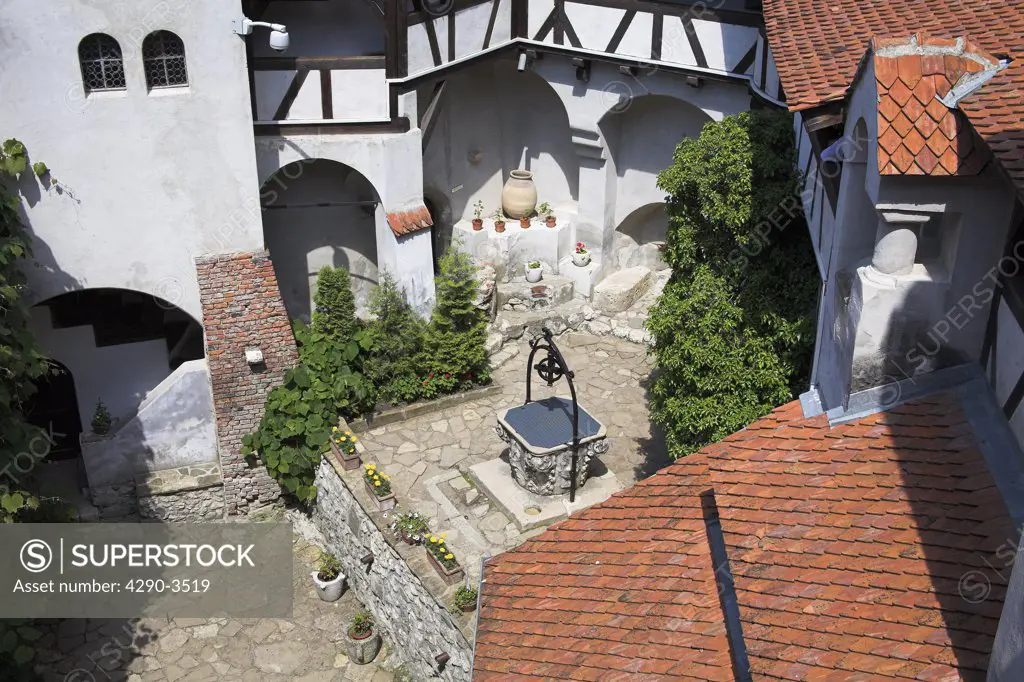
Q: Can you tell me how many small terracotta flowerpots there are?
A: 4